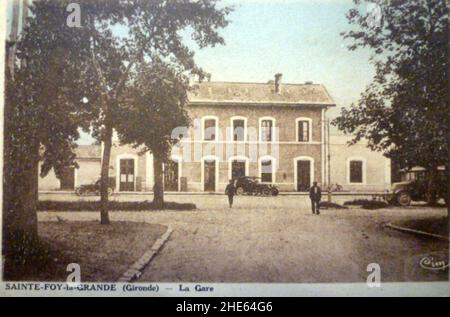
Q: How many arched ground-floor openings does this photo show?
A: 7